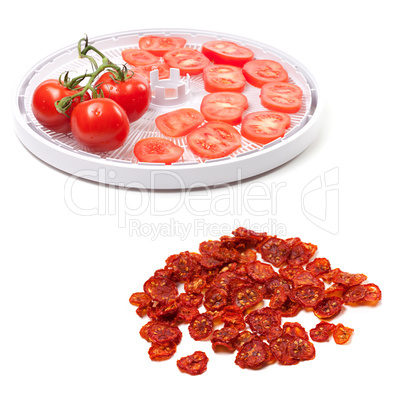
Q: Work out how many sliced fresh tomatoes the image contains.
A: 13